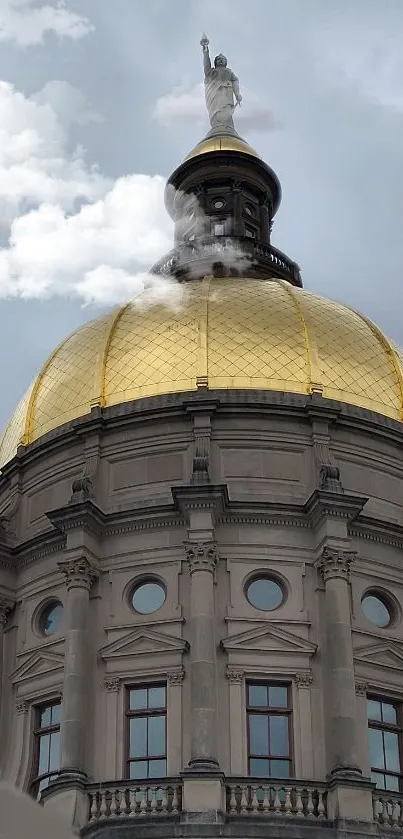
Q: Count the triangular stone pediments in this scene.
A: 4